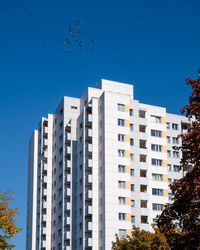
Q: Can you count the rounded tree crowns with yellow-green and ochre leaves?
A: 2